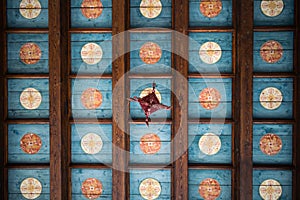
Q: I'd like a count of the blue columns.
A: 5